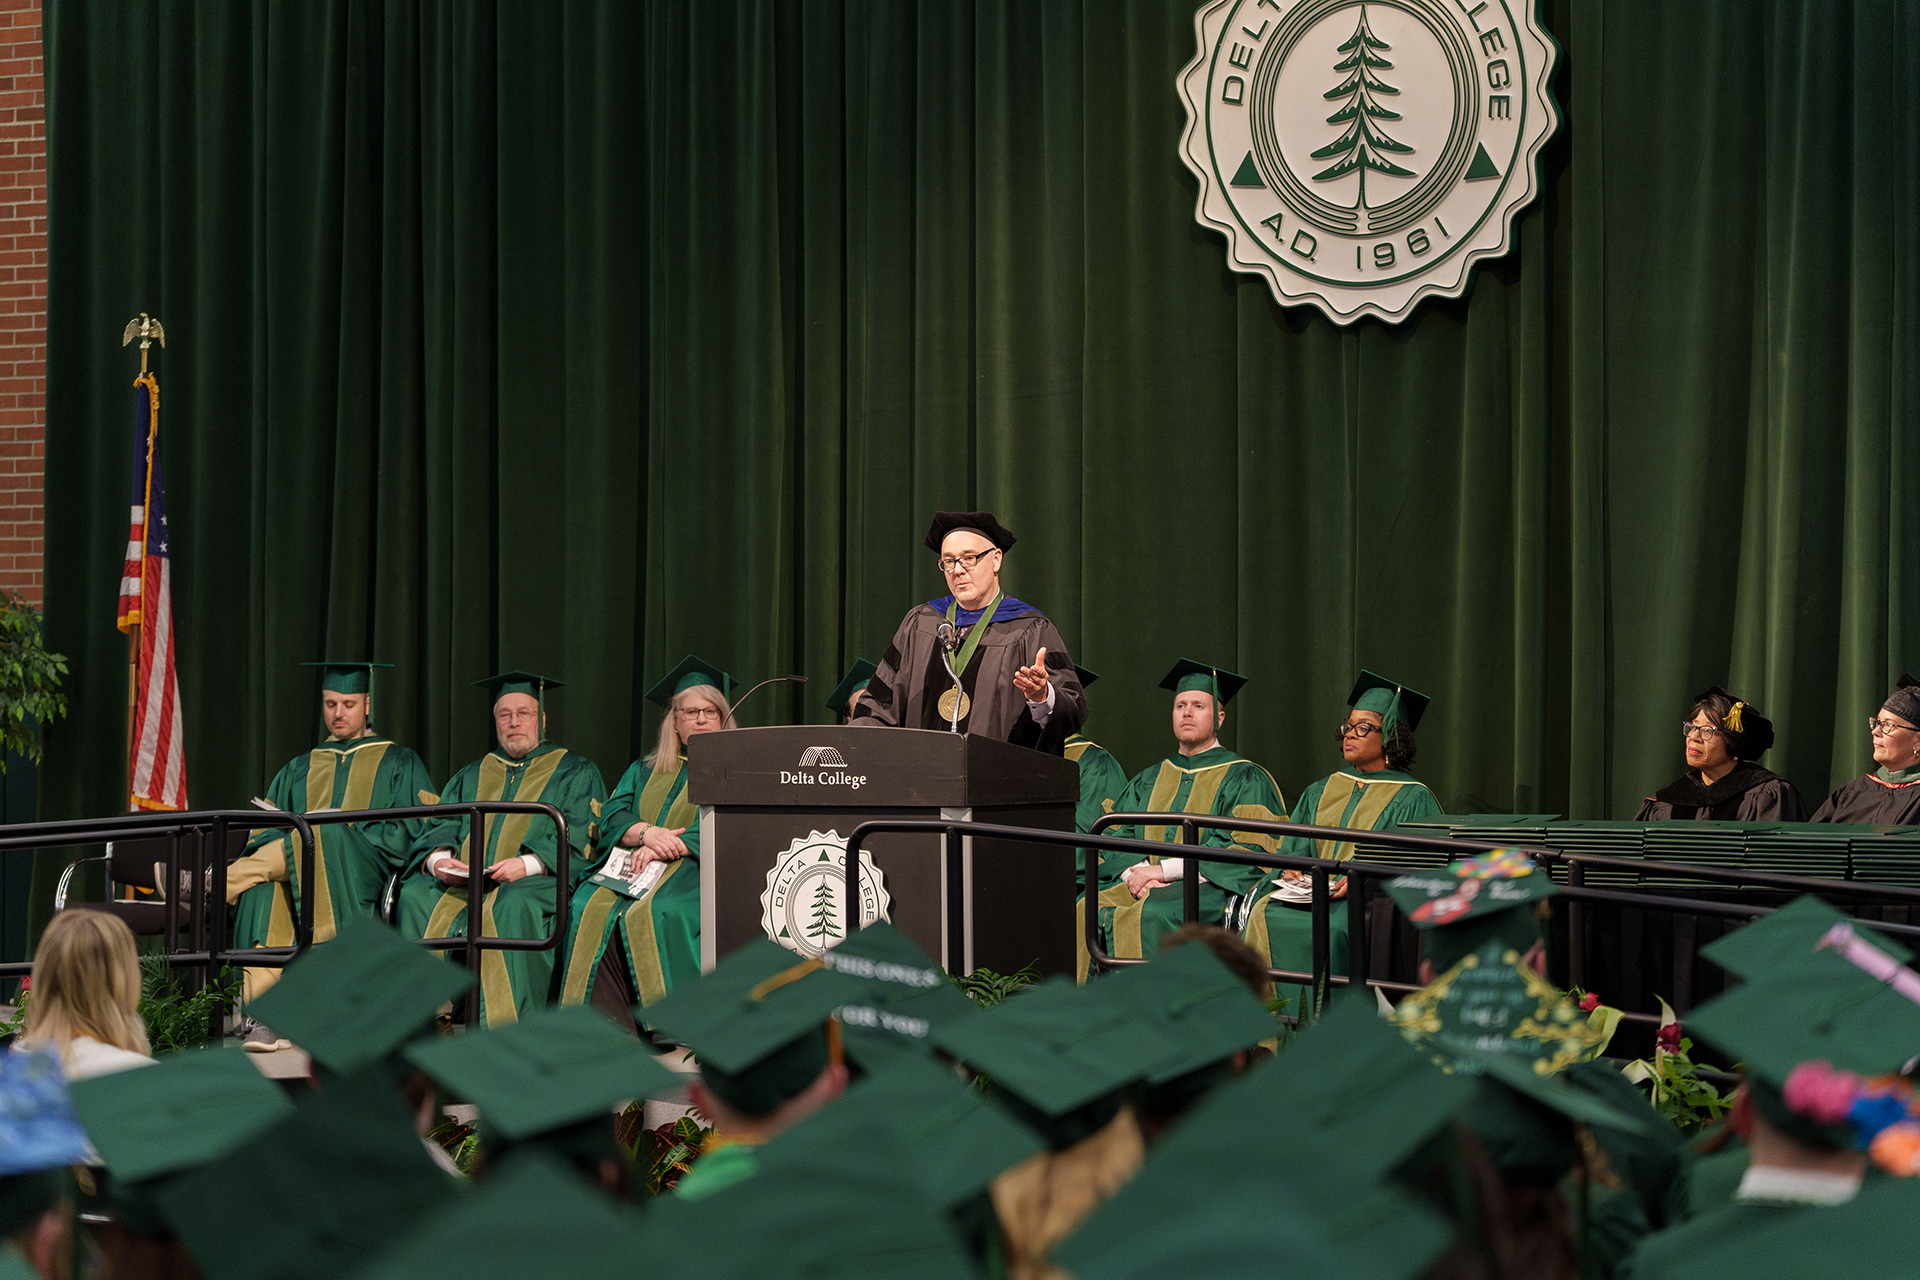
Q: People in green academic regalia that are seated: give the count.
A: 7